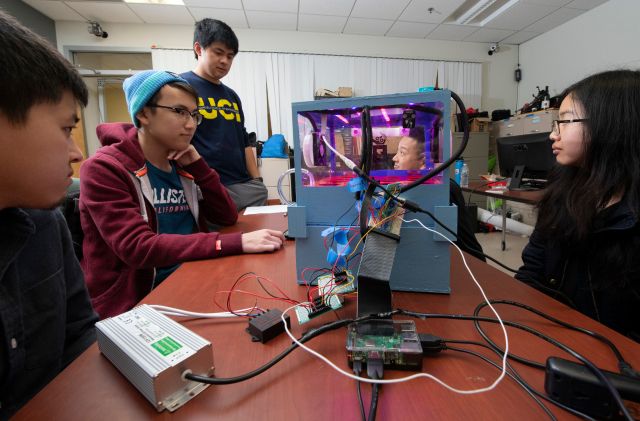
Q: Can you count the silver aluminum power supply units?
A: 1